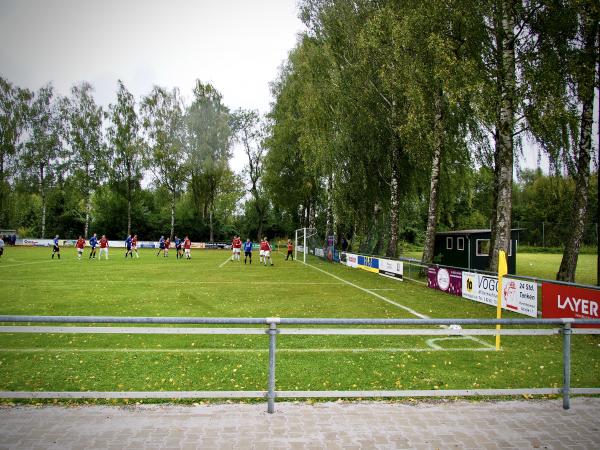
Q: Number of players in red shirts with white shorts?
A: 9